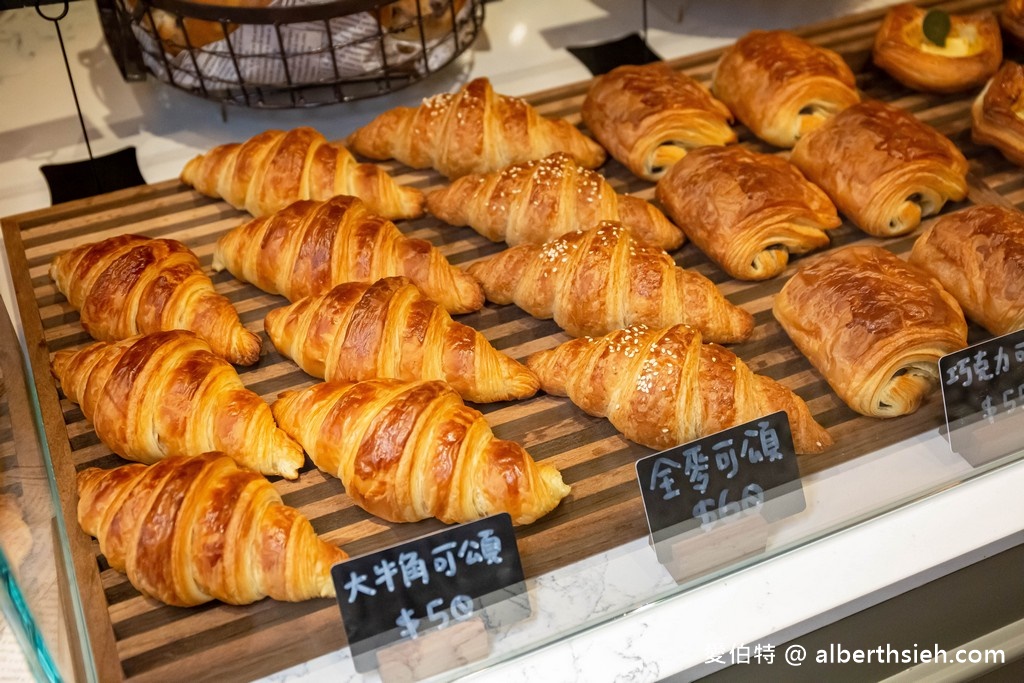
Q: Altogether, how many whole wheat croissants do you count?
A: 4